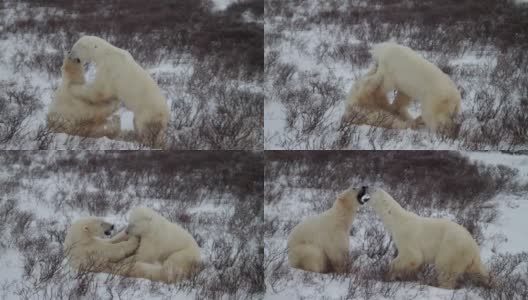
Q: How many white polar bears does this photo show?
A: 8